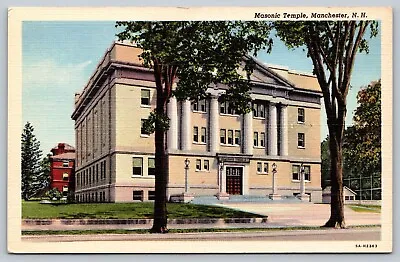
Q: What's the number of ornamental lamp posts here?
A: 4